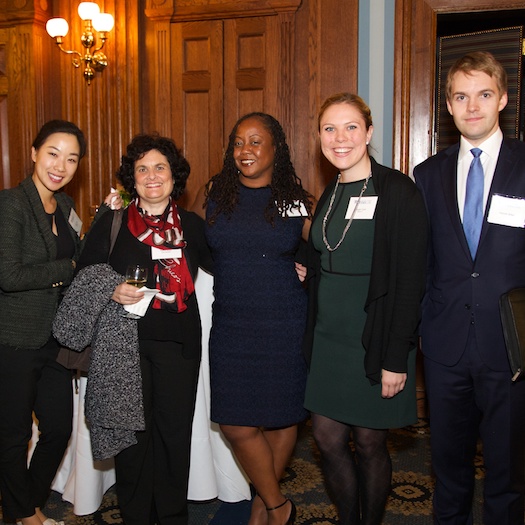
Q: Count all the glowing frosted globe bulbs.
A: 3